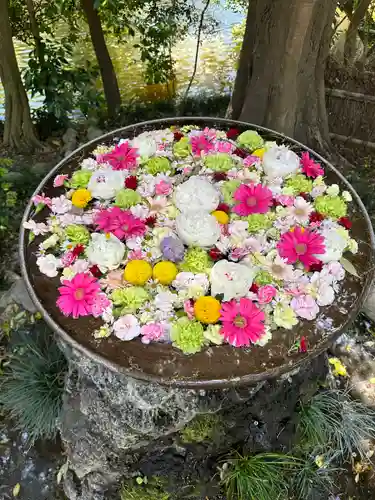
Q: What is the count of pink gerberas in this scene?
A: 8